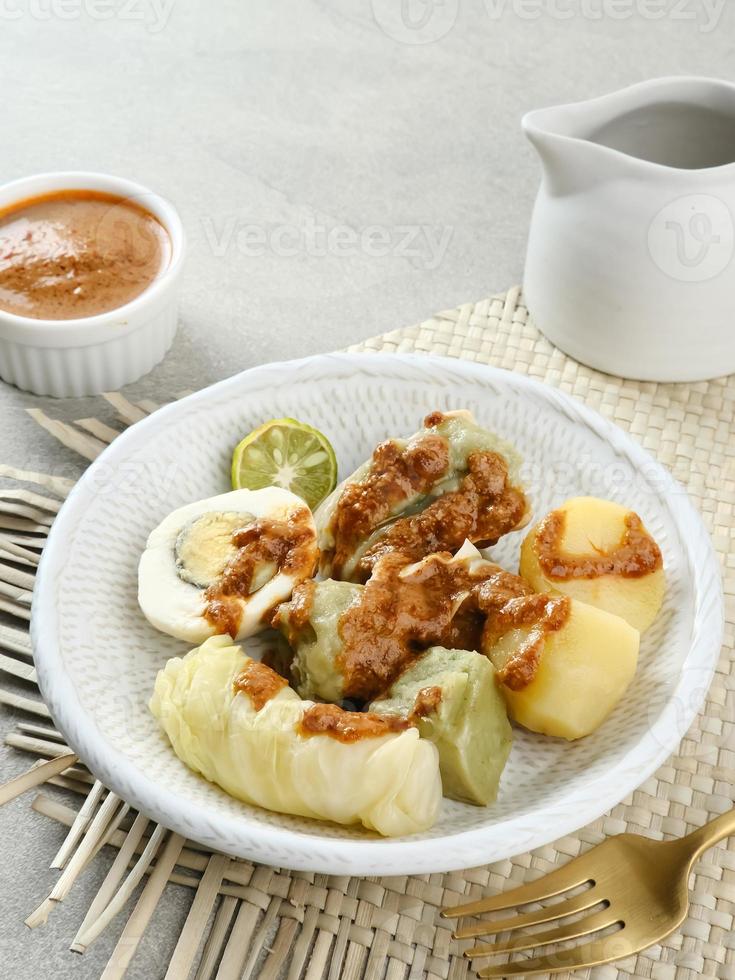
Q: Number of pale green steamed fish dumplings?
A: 3